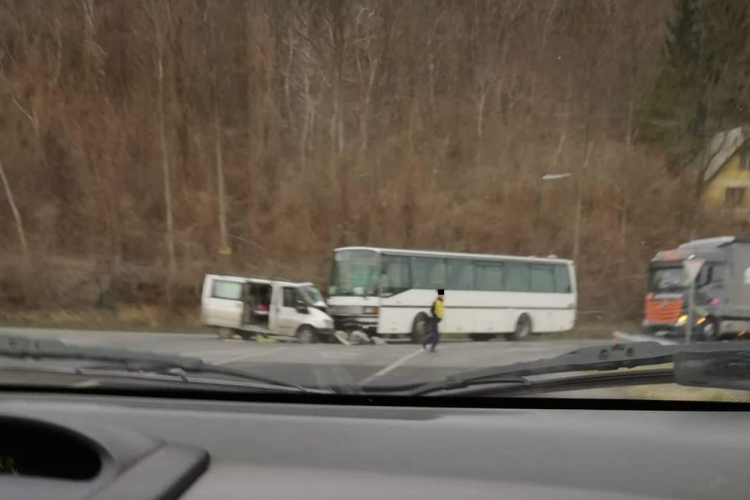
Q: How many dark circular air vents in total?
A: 1